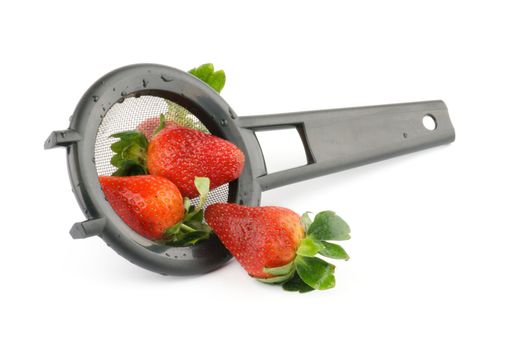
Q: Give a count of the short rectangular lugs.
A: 2